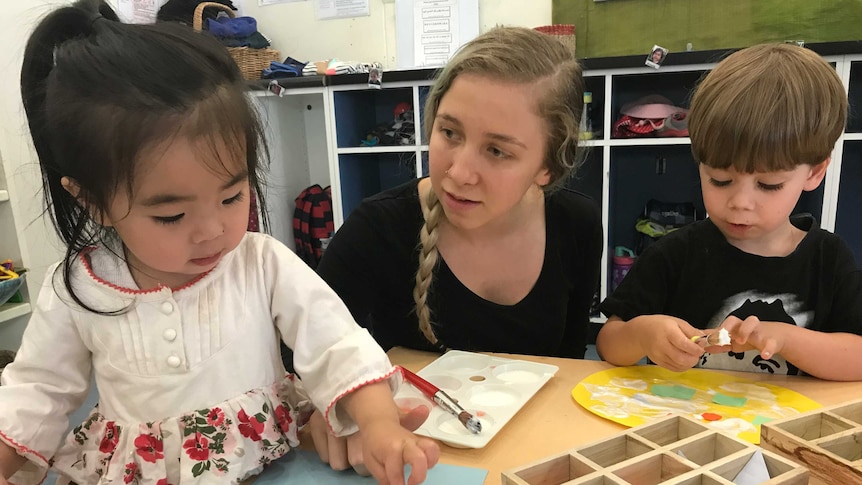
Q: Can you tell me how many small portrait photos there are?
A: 3